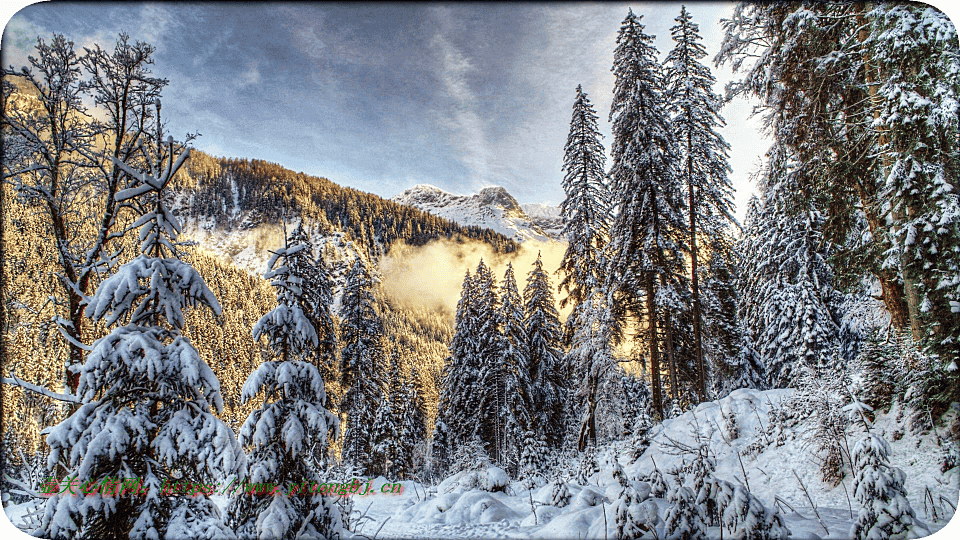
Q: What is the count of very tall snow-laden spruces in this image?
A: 3